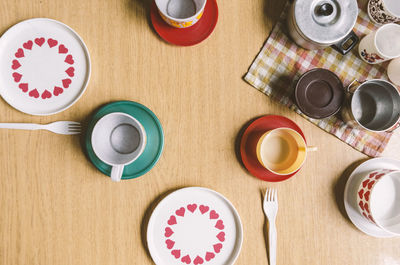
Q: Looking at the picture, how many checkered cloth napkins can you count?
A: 1